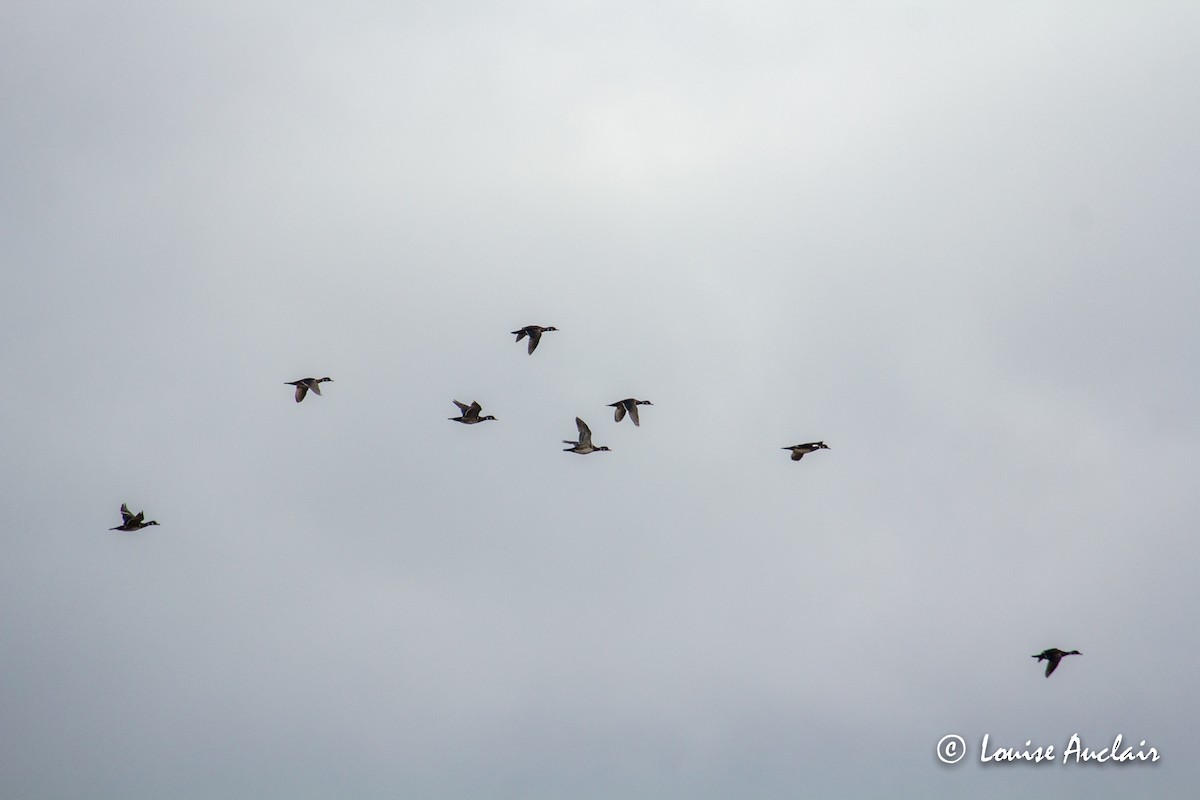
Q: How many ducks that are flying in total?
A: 8